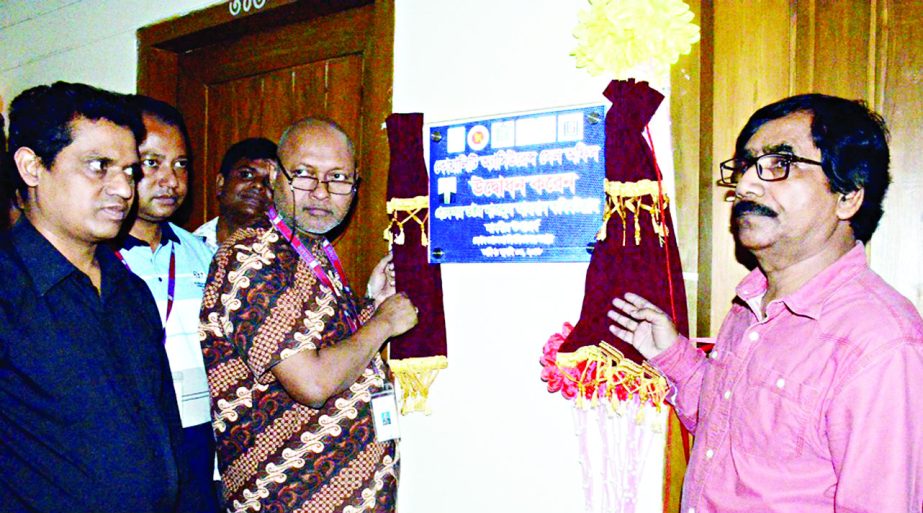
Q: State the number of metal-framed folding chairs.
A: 0